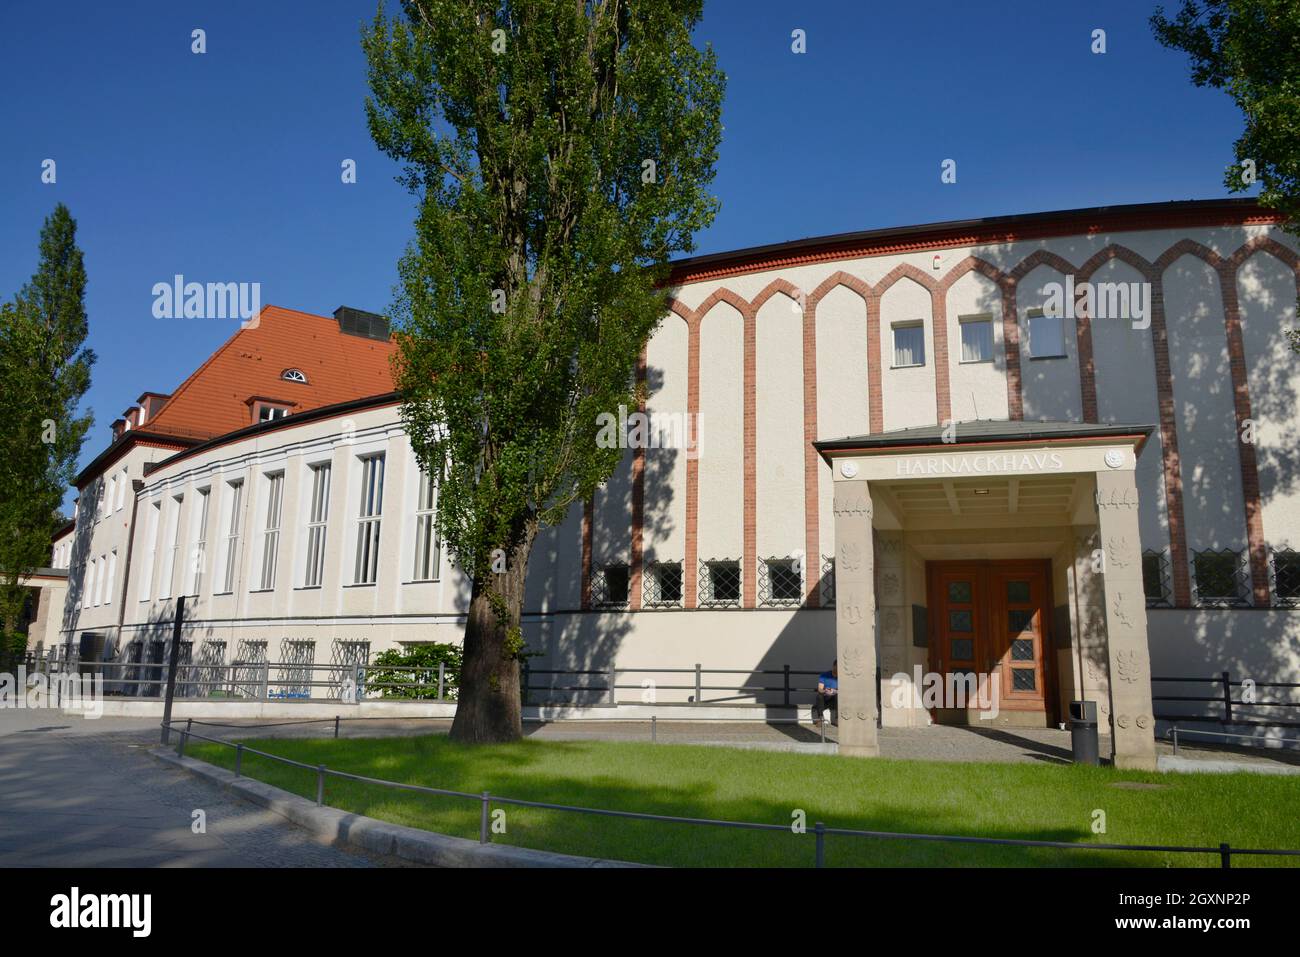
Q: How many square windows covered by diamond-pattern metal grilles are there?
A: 8